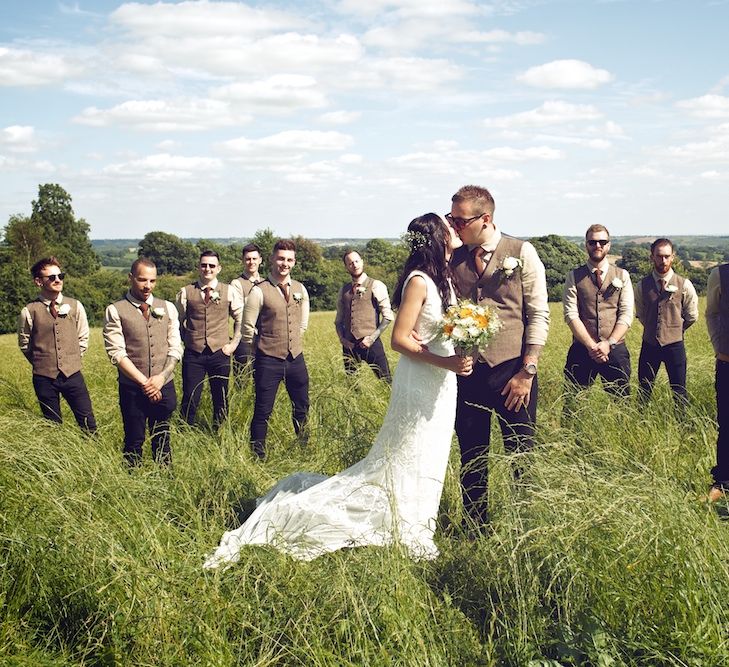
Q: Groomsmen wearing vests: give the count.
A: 9